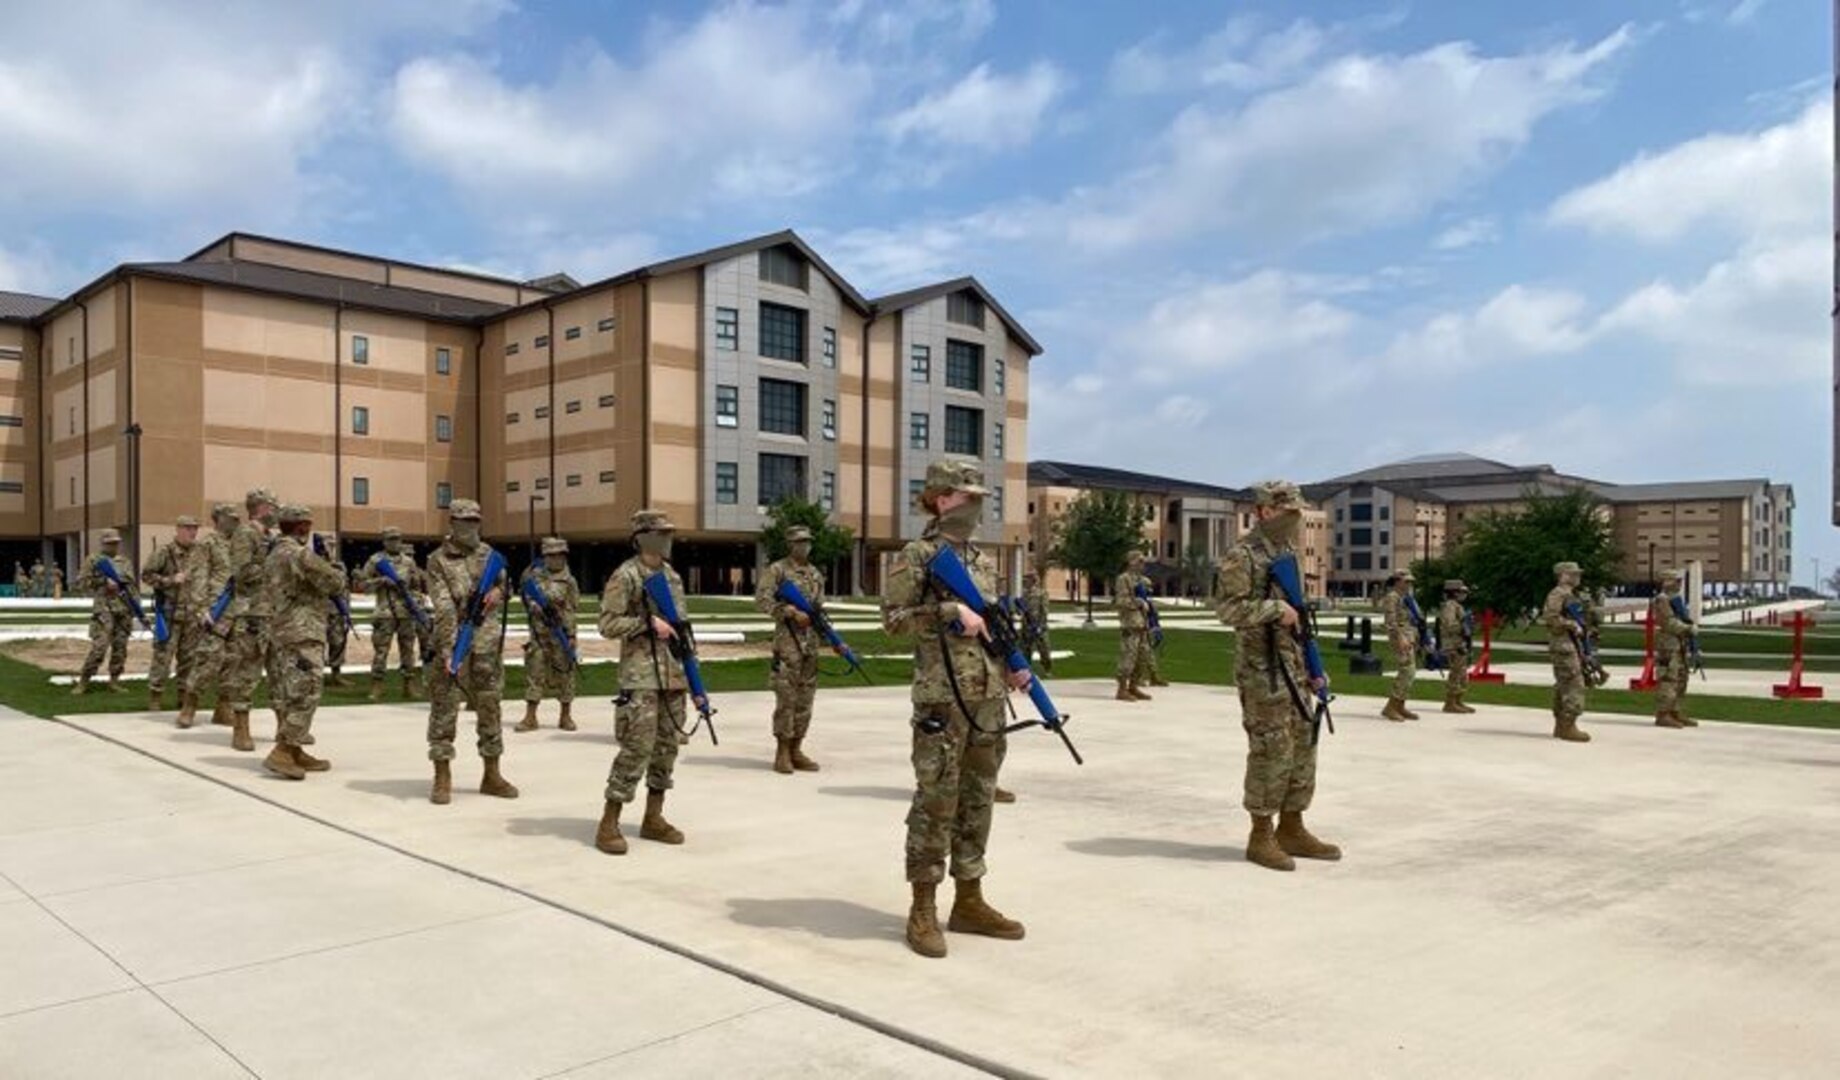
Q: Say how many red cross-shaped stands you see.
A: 3